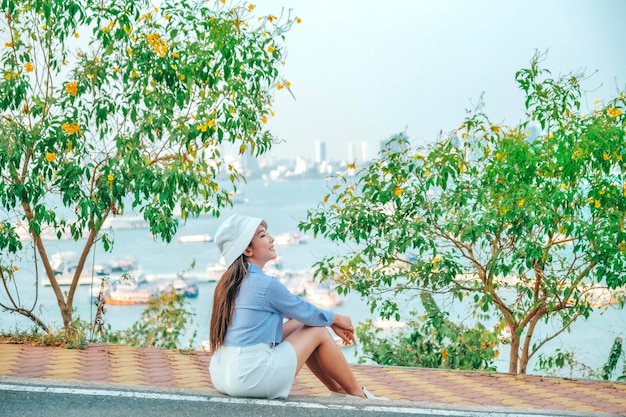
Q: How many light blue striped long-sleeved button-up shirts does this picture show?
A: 1